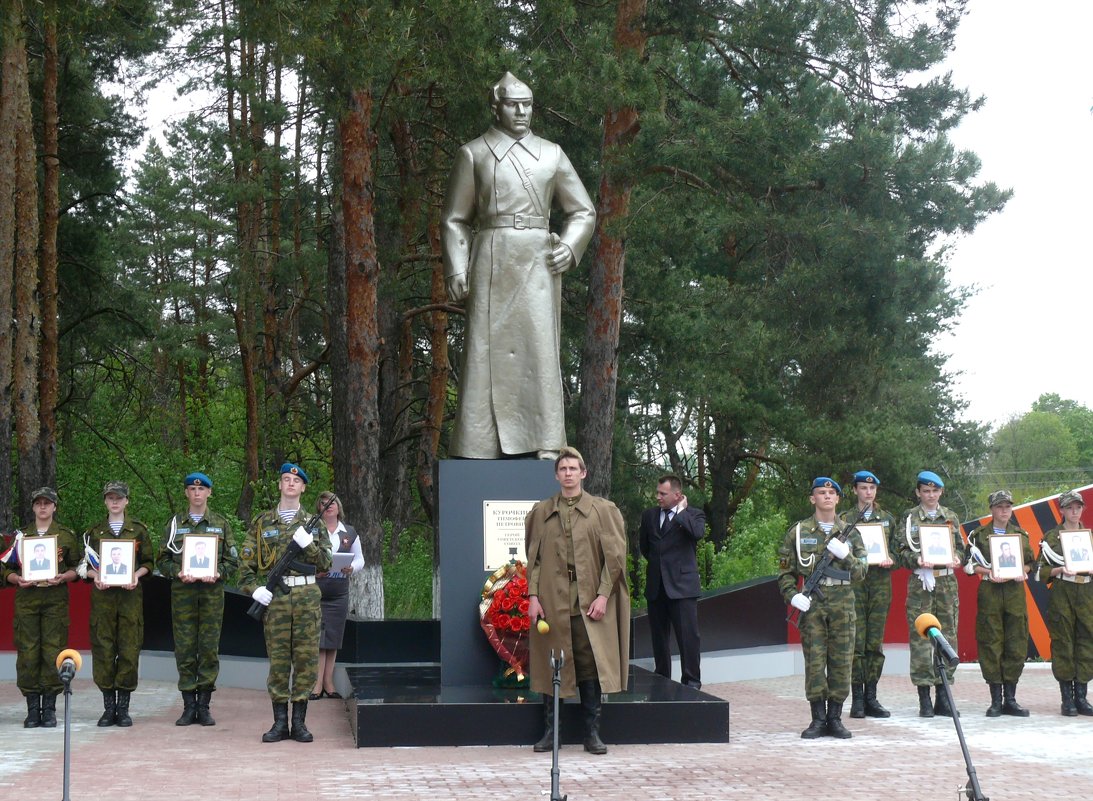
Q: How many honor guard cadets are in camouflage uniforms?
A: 9